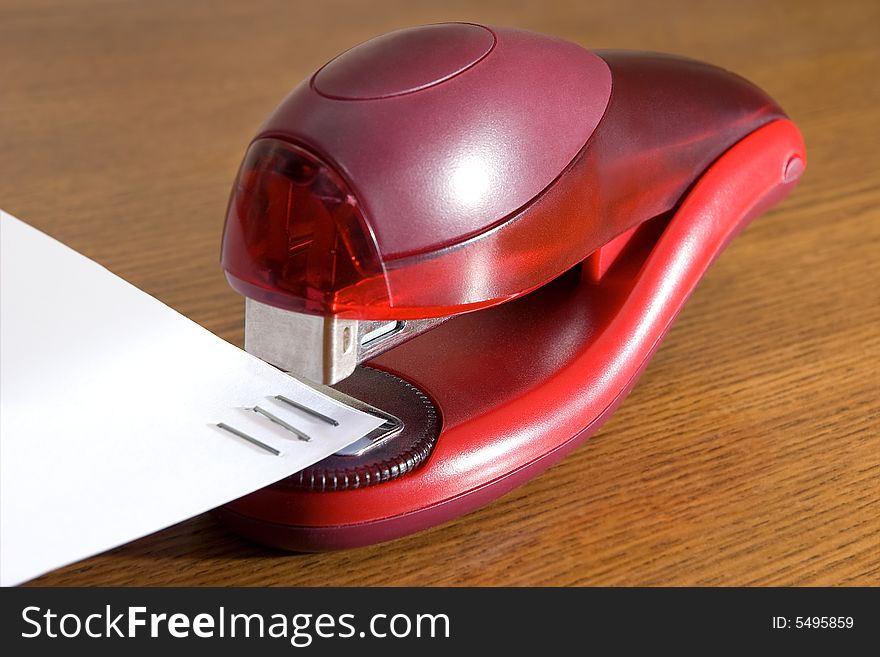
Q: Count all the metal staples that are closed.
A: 3